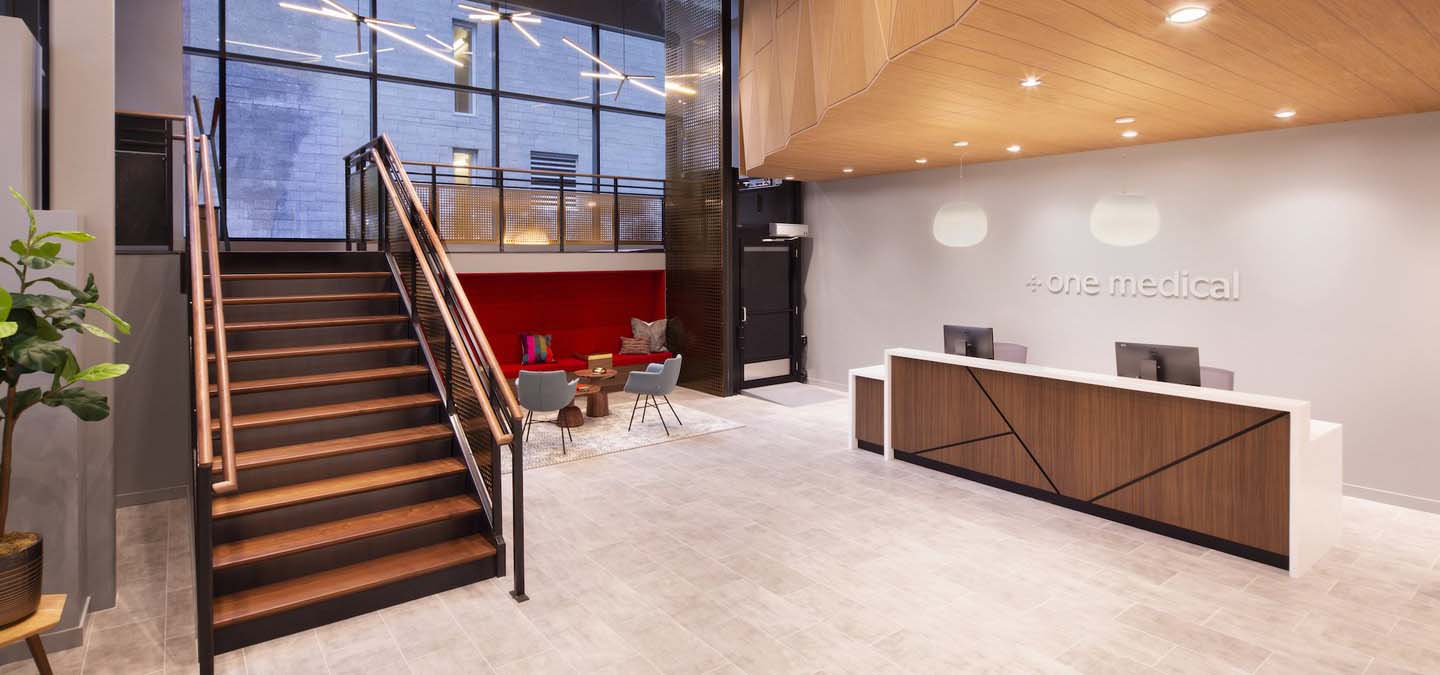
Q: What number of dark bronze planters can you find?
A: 1